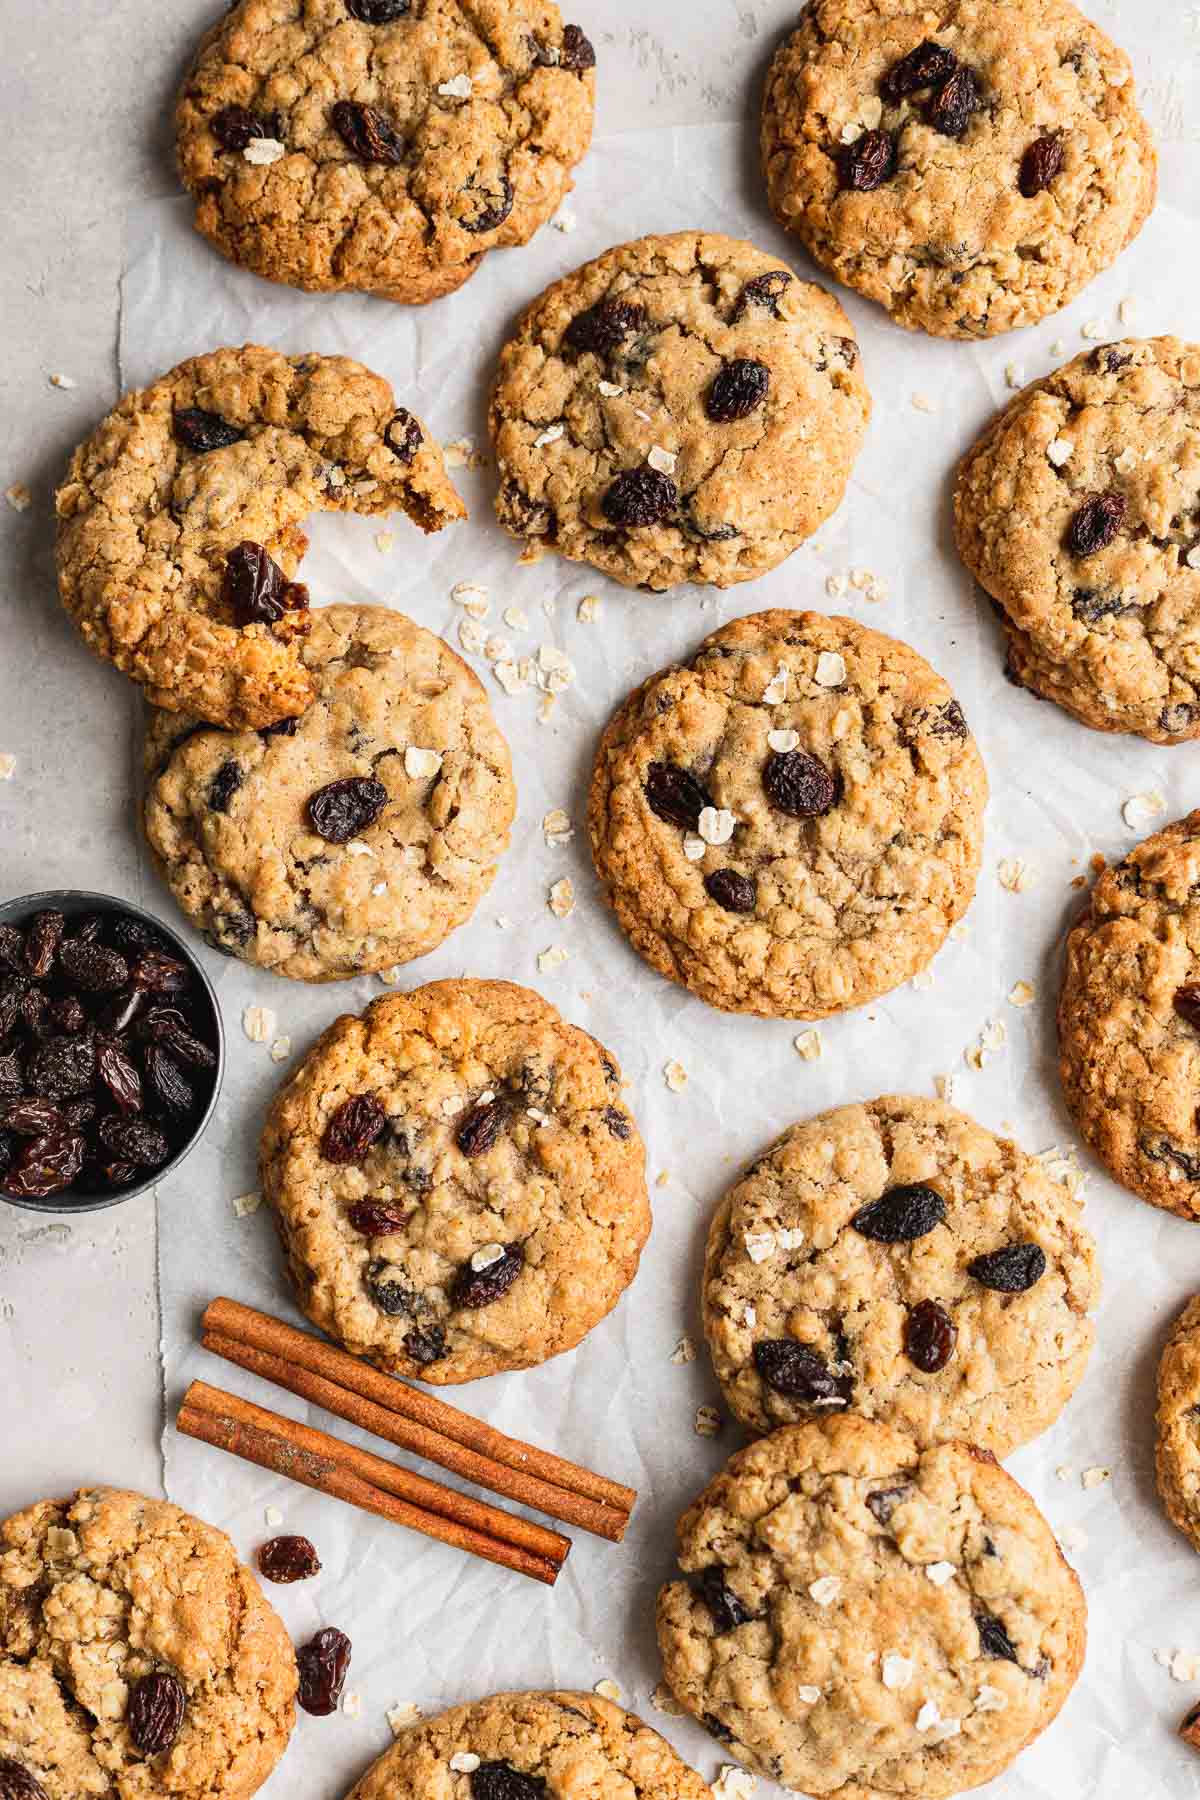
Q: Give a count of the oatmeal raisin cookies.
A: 14